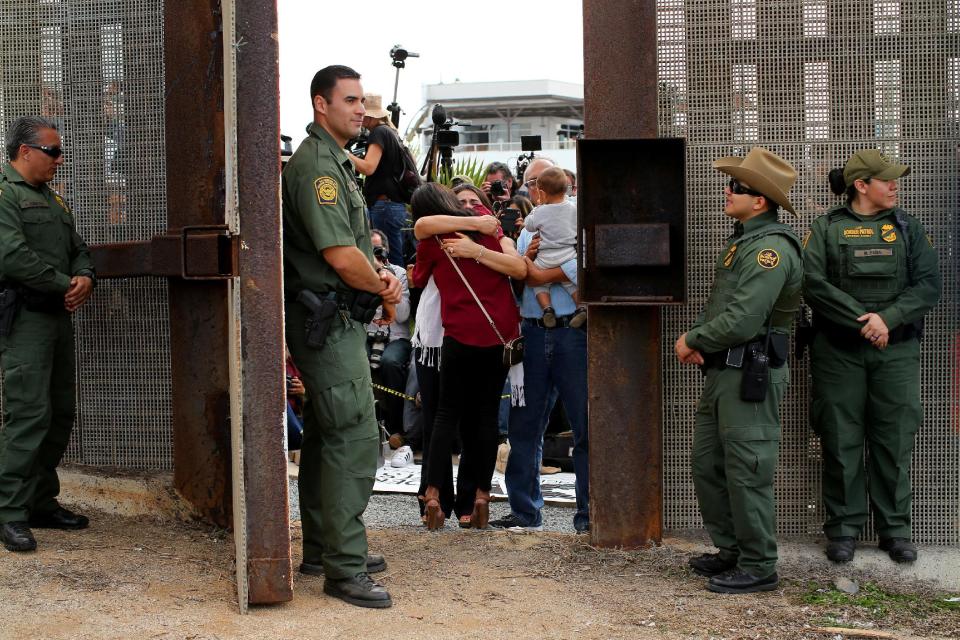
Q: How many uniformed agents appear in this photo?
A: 4